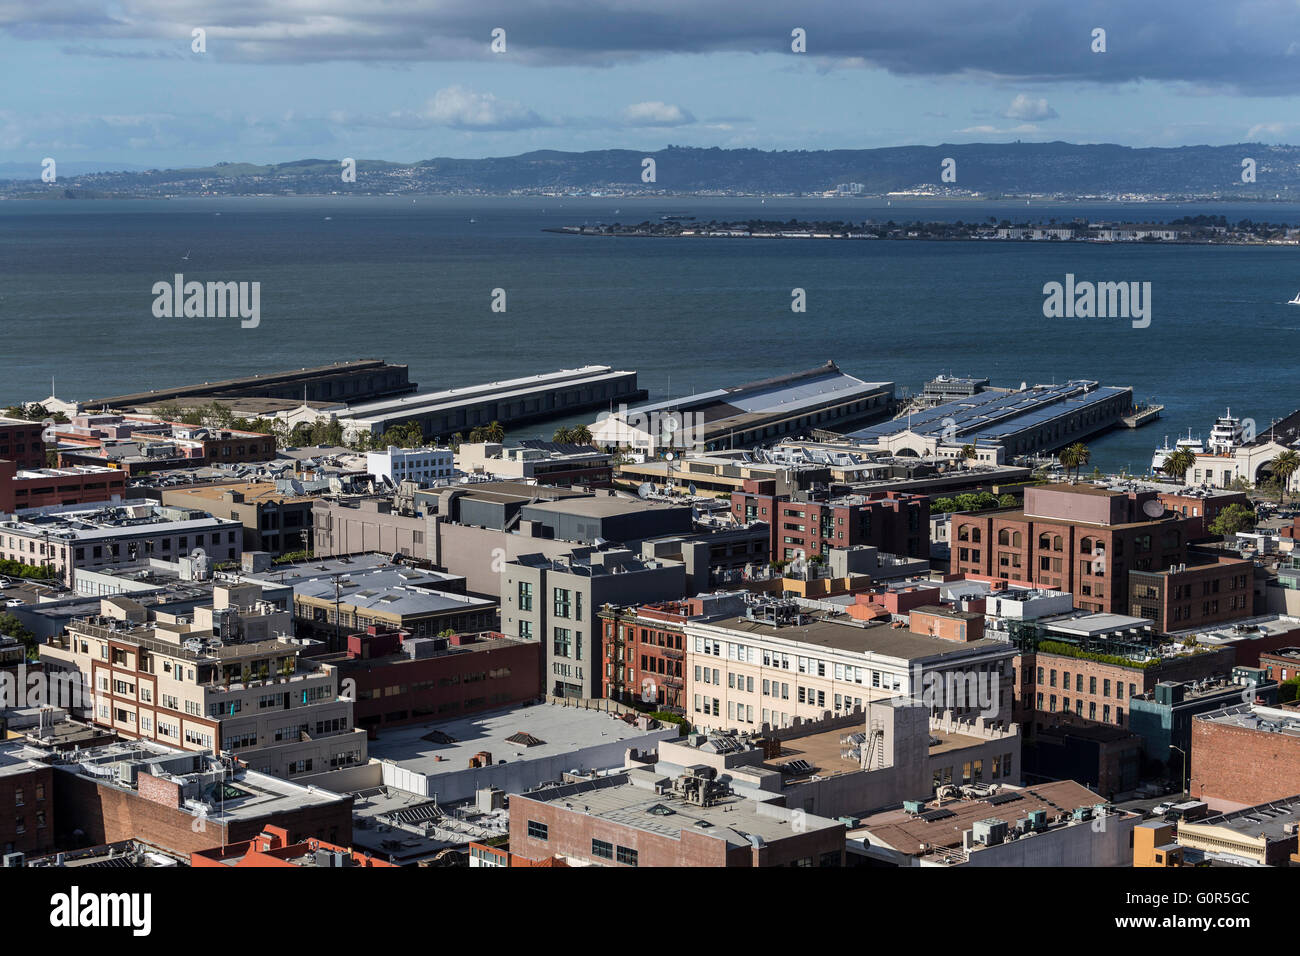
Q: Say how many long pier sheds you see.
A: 4